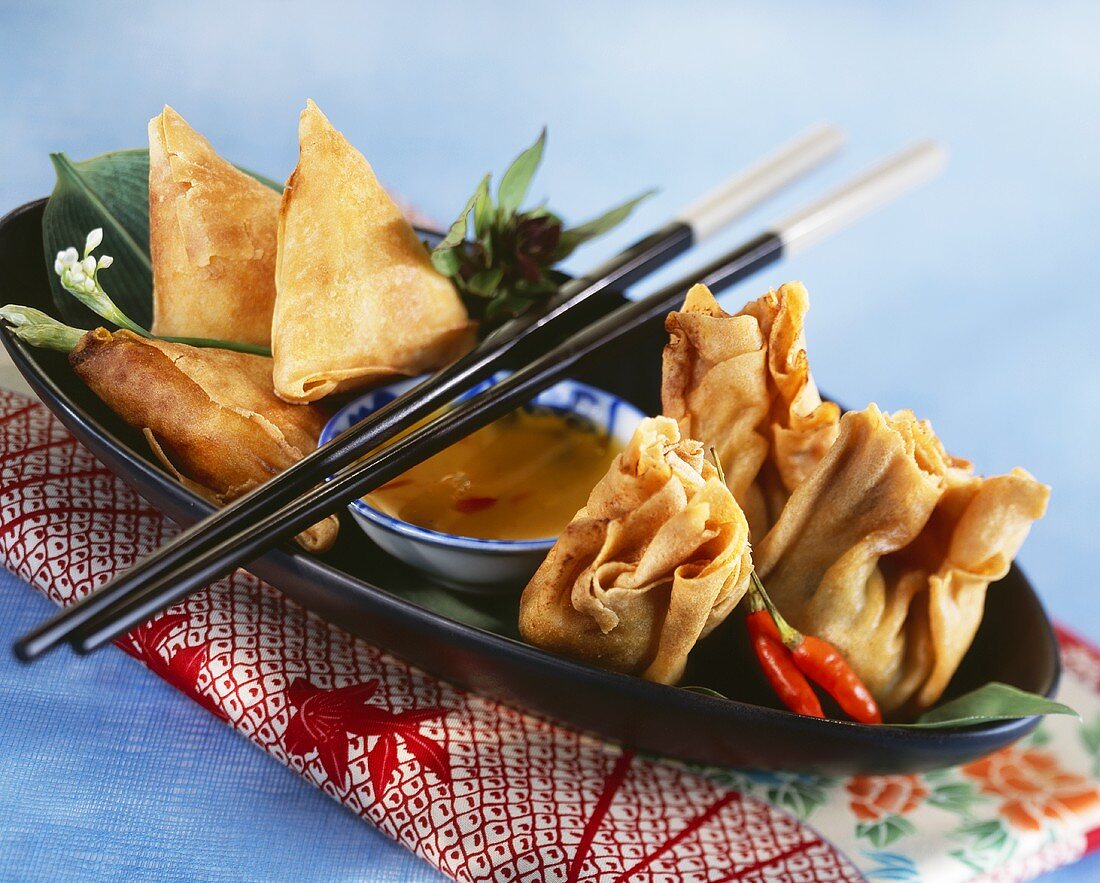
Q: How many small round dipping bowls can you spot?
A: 1